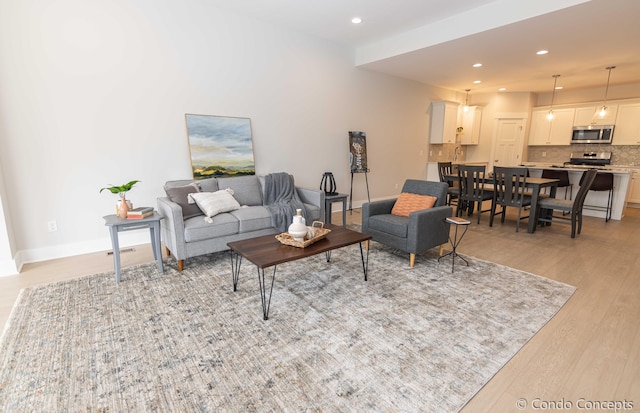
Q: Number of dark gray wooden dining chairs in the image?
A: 4